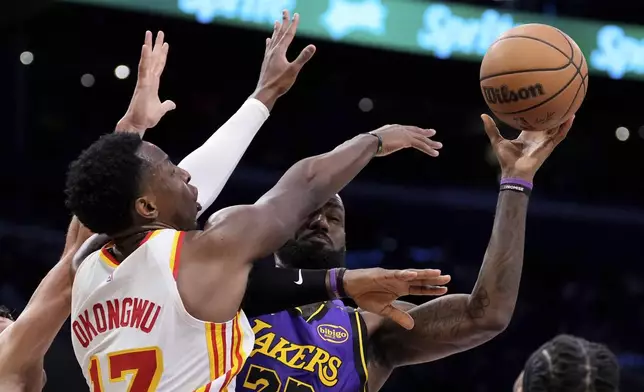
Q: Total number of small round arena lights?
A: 5